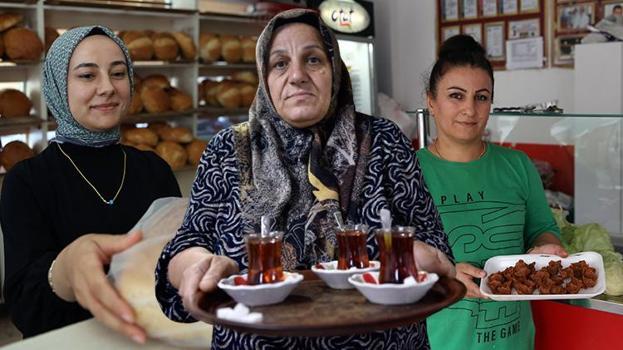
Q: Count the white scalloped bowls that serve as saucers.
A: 3